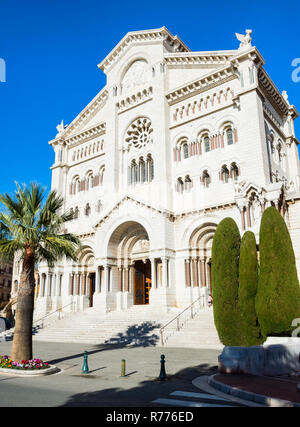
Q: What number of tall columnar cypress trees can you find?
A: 3